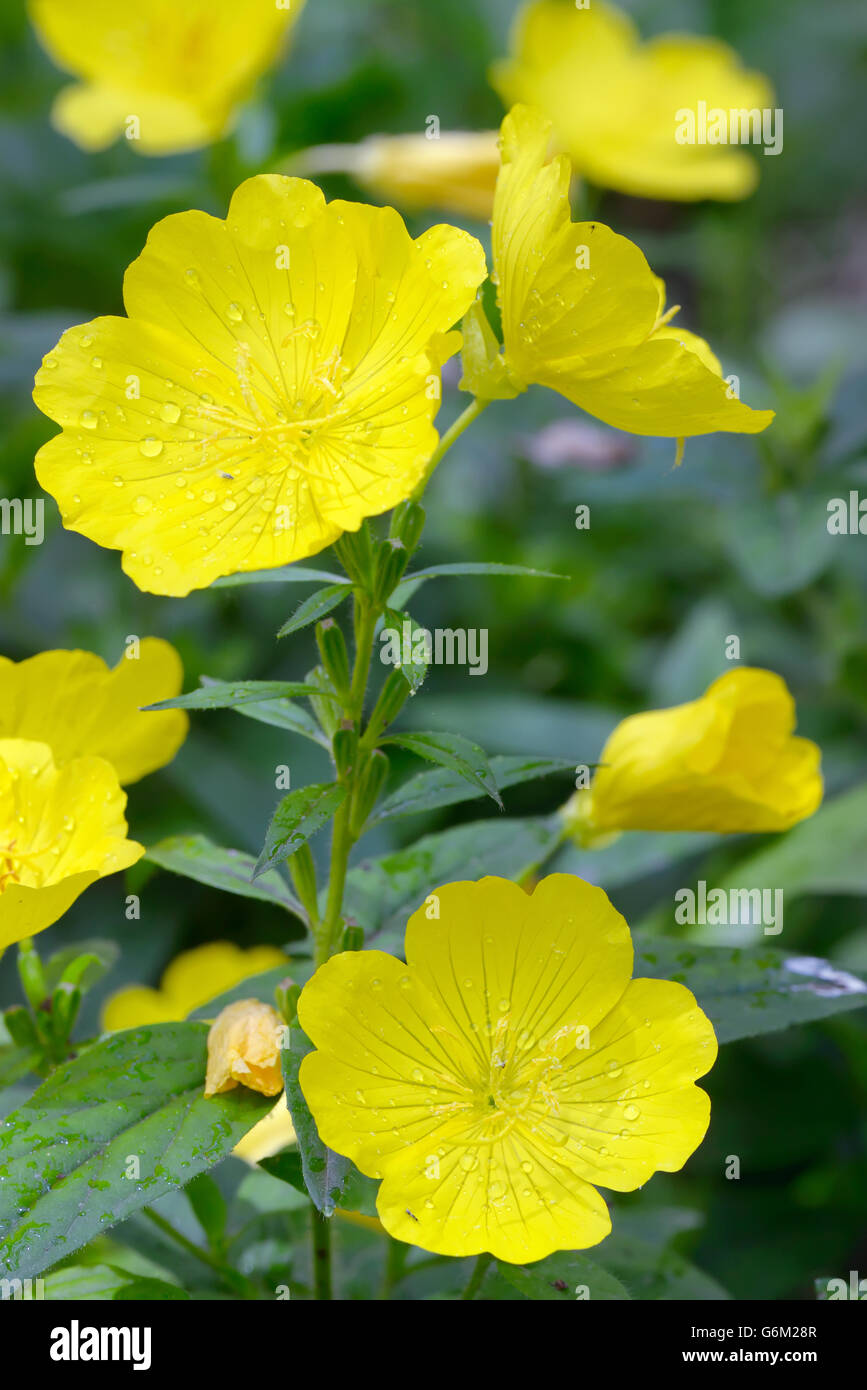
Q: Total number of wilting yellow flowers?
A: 1